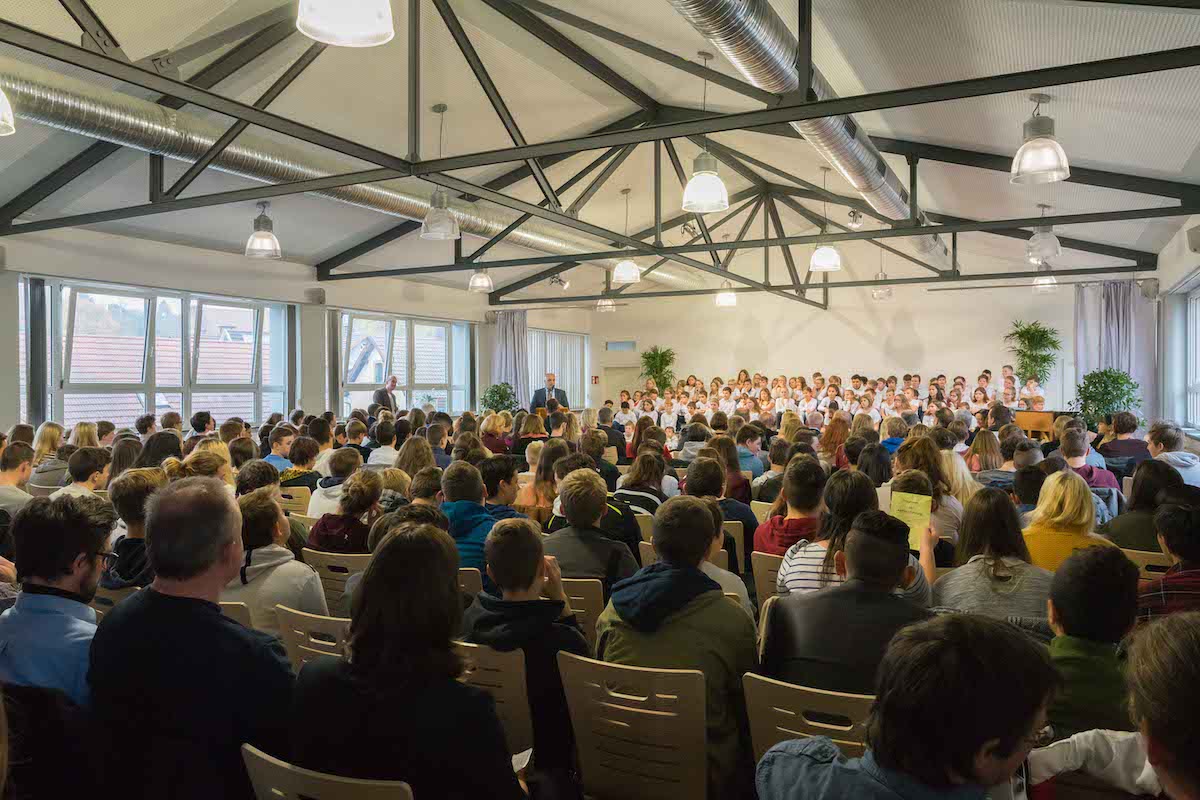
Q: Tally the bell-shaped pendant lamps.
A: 14